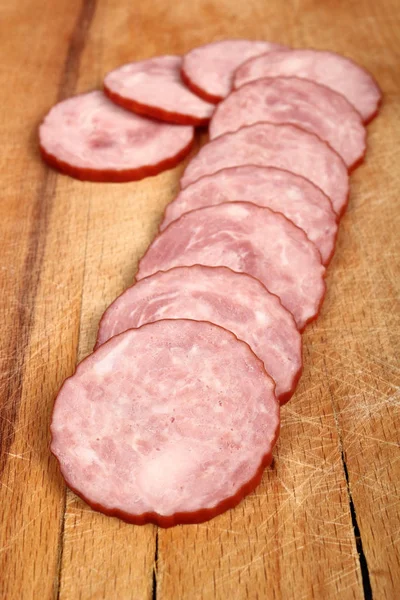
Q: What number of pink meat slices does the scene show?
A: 10